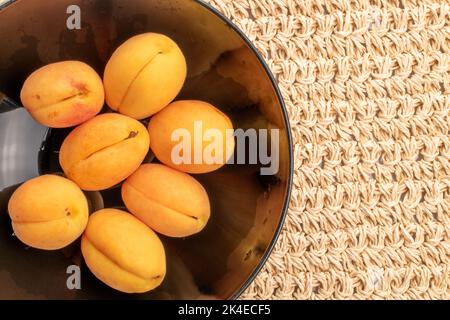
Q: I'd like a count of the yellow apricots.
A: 7